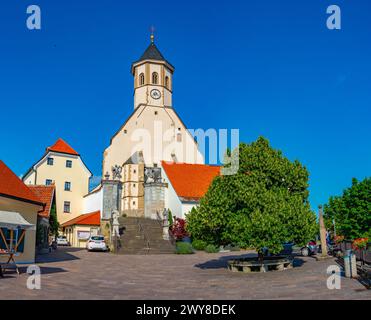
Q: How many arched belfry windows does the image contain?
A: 3